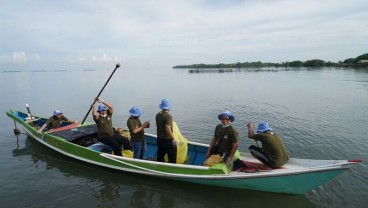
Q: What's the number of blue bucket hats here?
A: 6